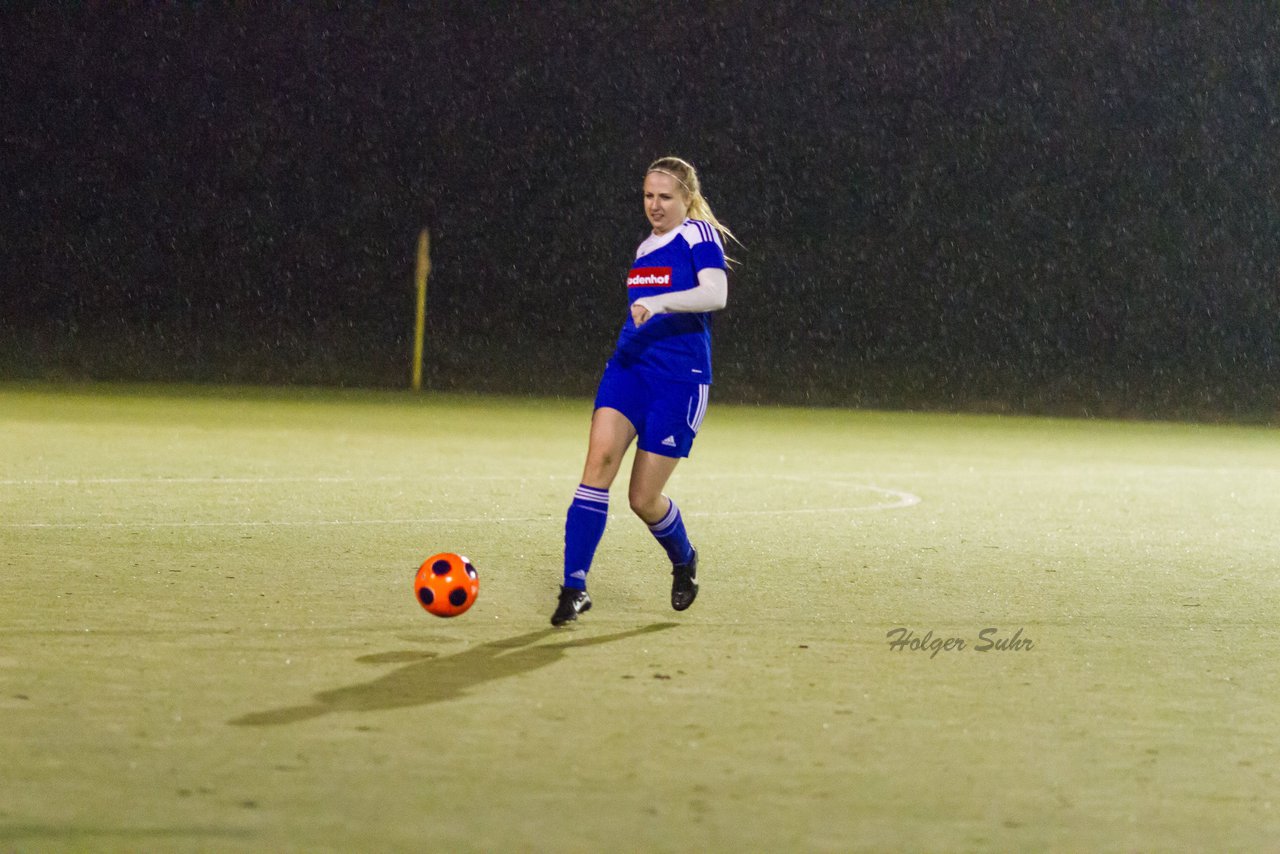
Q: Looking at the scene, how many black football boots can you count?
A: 2